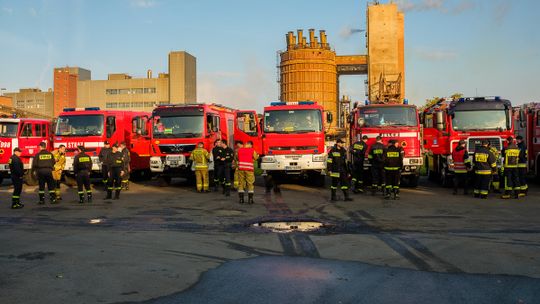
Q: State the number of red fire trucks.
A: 7